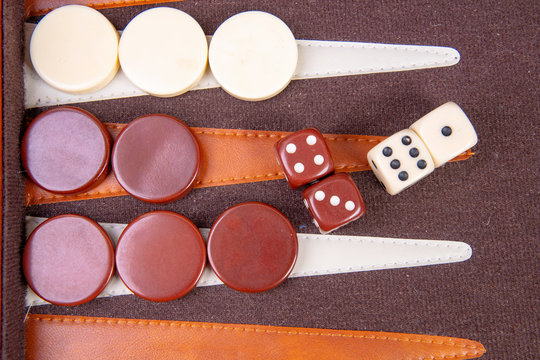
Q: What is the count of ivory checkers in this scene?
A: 3